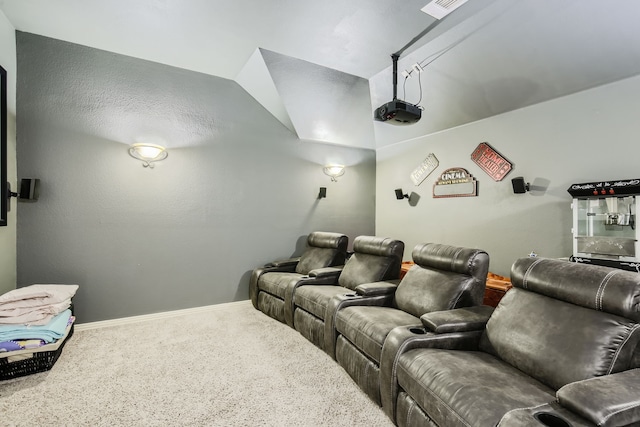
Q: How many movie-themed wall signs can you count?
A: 3